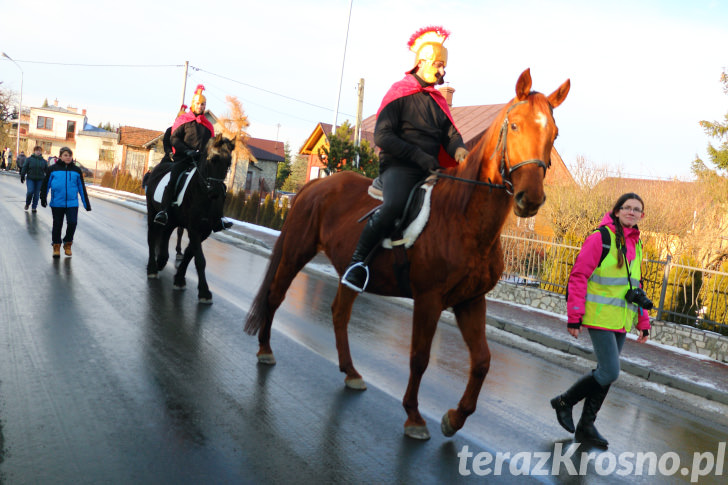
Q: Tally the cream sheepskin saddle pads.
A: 1